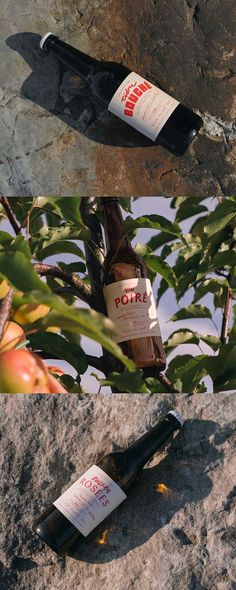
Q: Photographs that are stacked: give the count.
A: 3